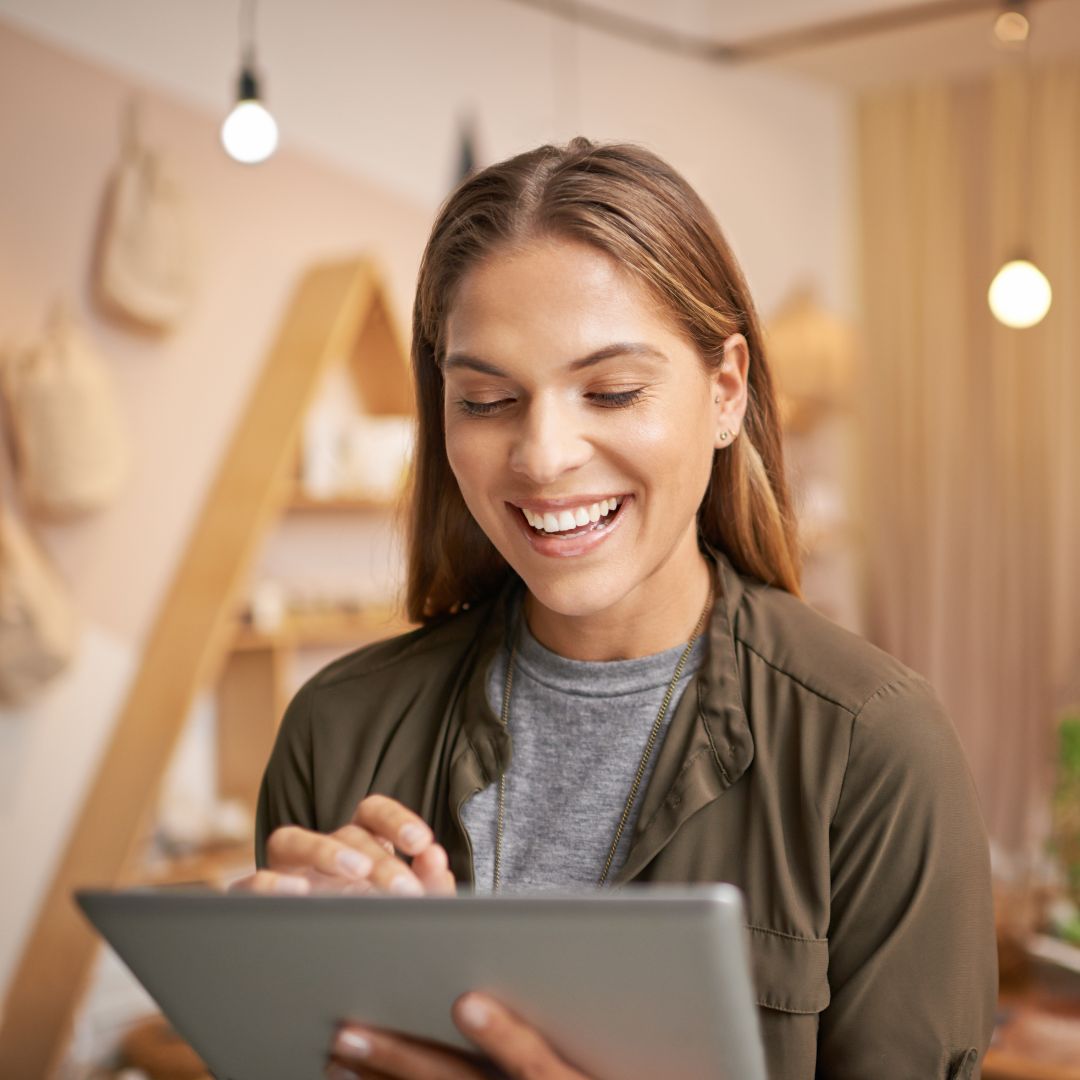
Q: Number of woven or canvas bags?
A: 3